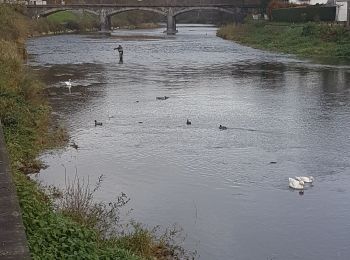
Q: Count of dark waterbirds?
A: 4